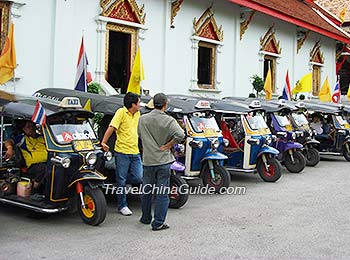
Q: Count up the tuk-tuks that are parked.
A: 7